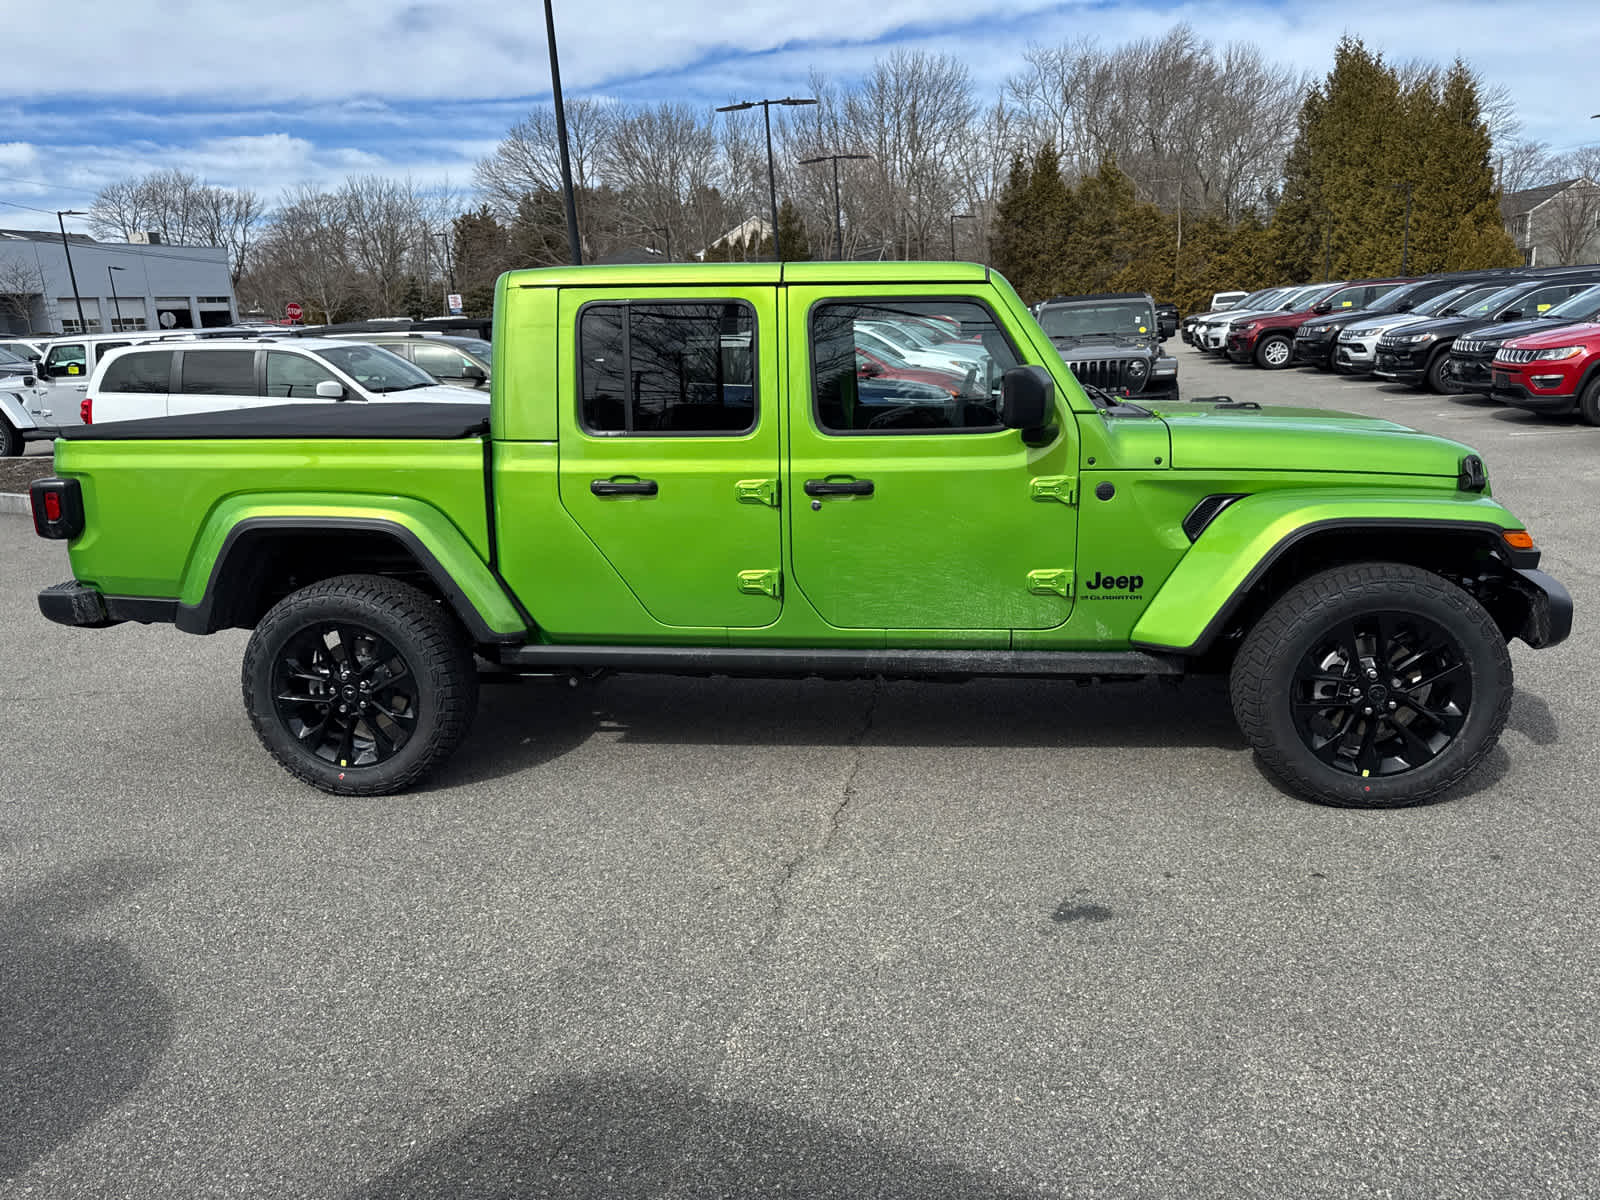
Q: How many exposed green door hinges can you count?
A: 4